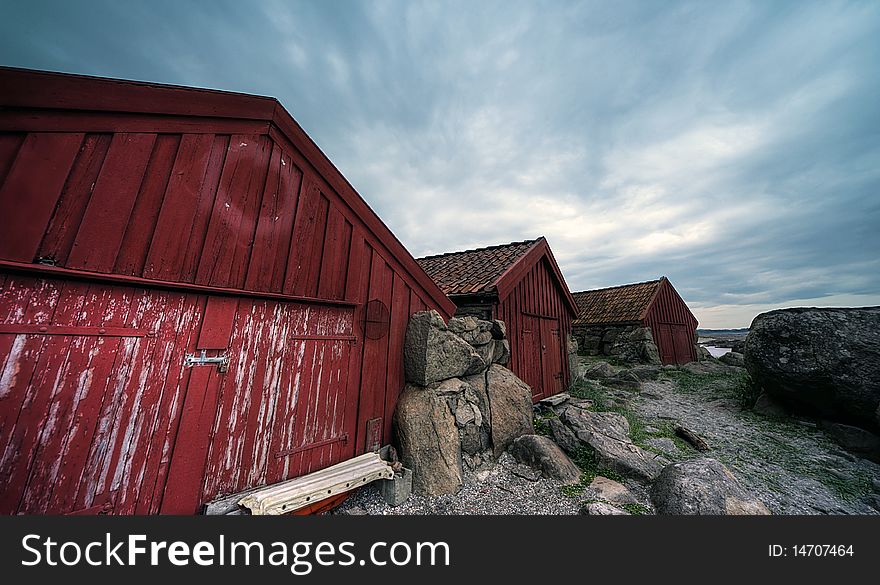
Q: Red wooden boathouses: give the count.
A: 3